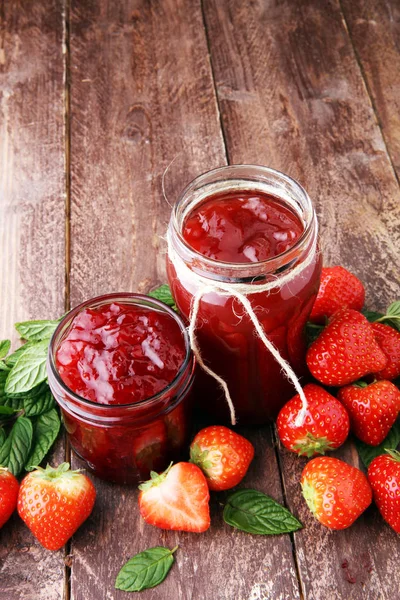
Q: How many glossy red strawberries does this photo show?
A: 11